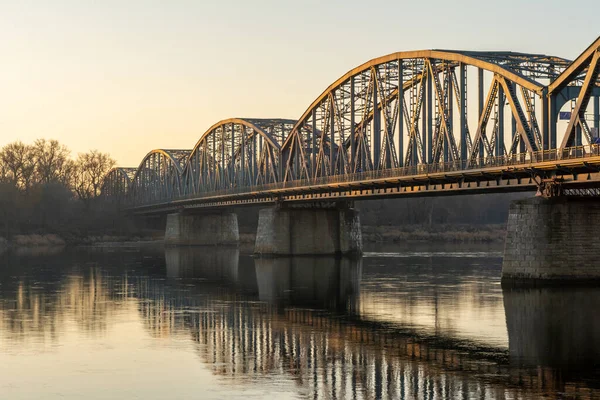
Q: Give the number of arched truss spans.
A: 5